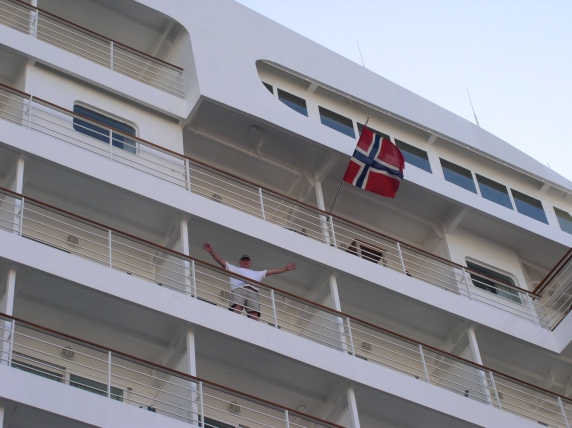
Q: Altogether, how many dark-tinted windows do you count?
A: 11